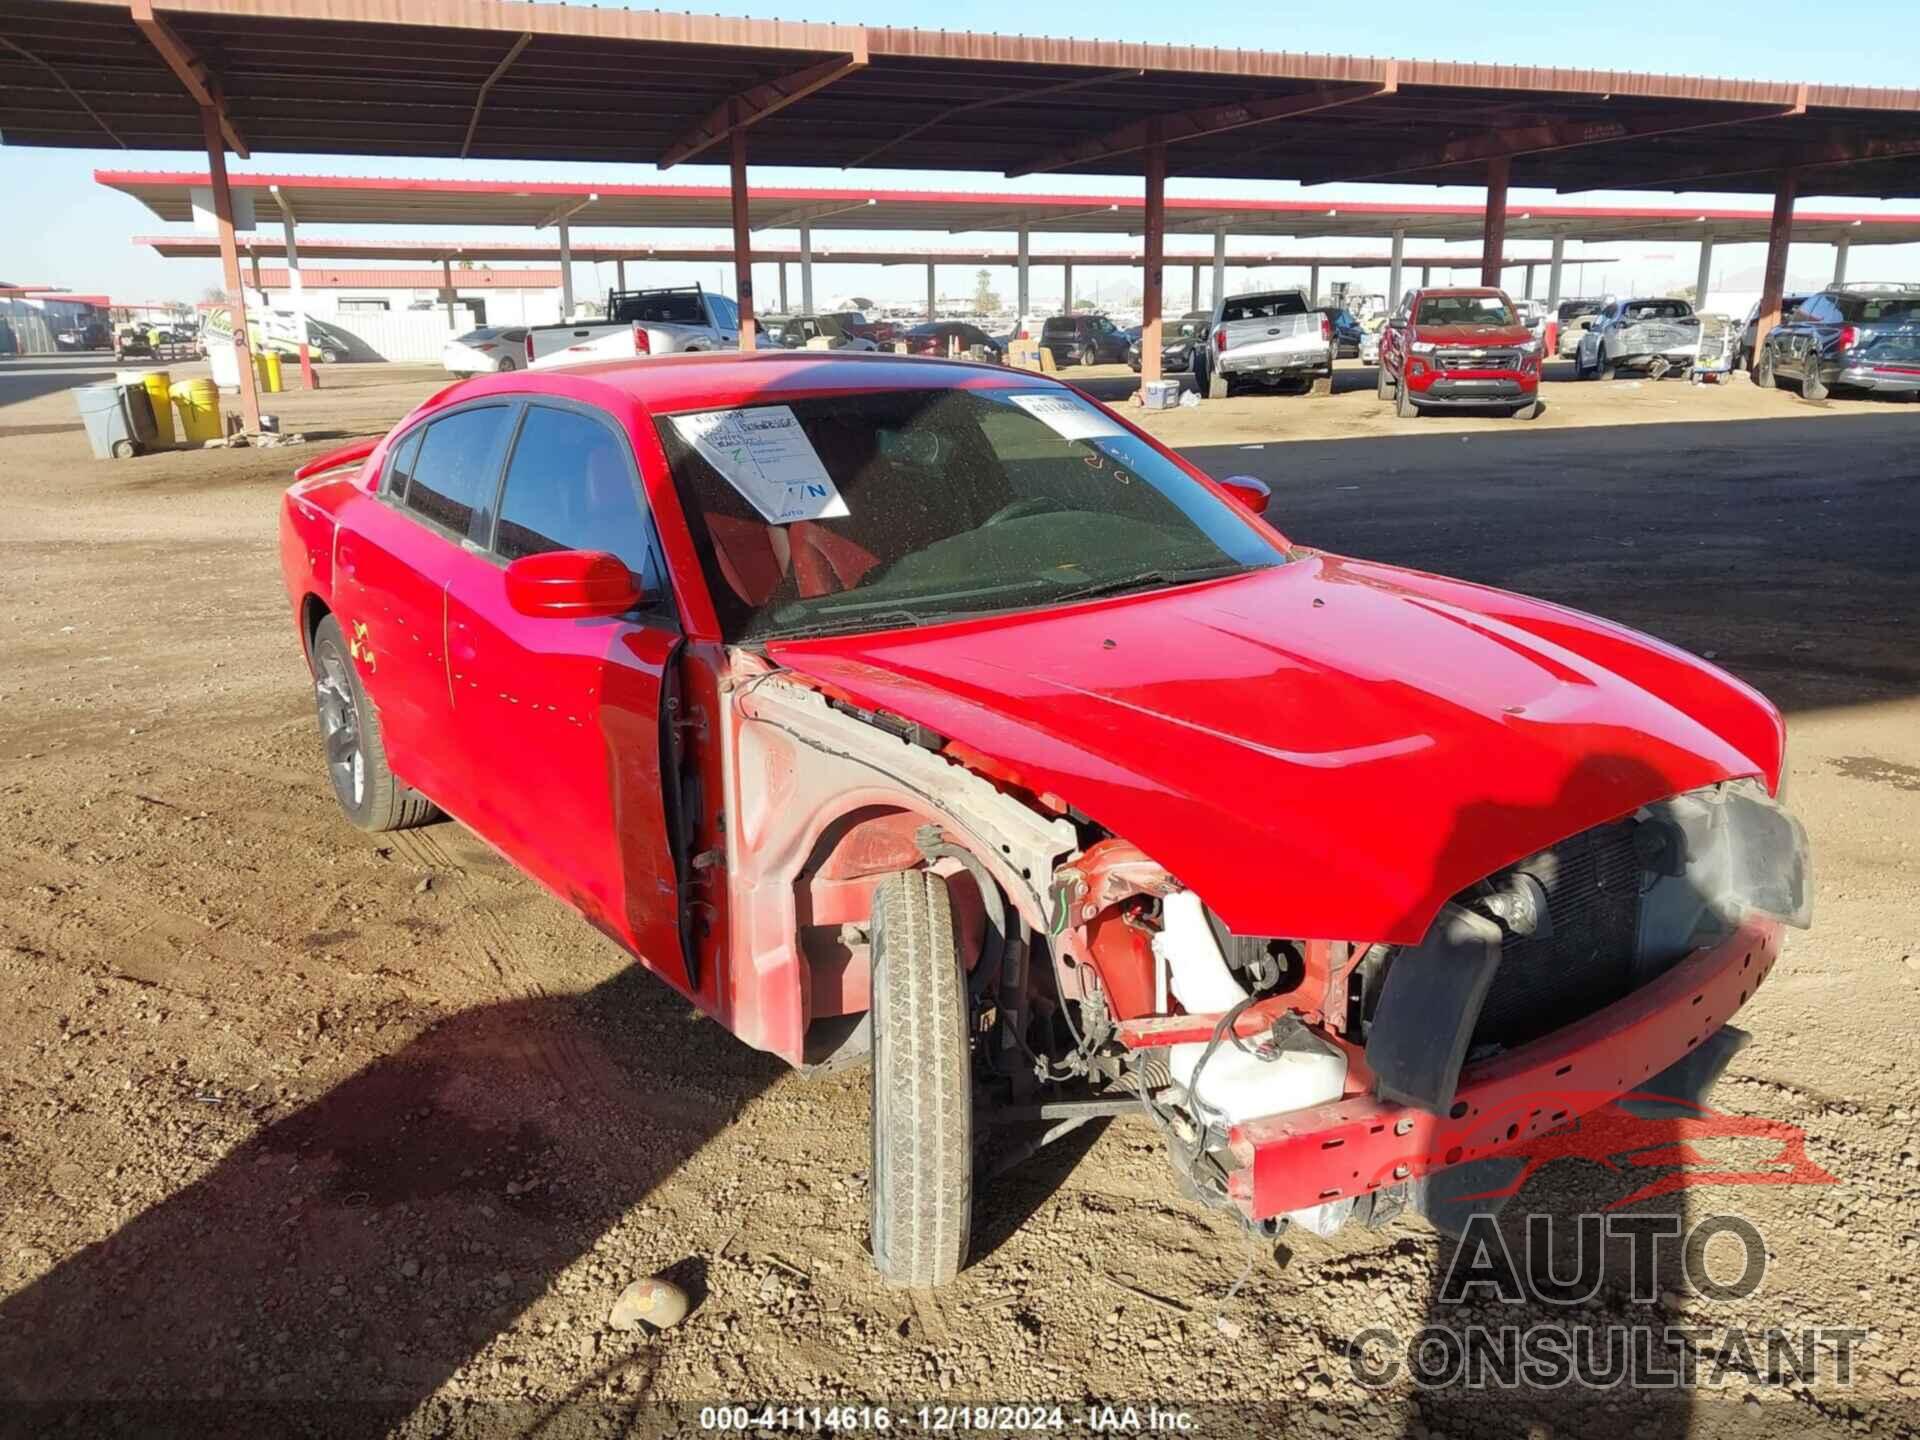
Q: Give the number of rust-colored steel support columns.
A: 5